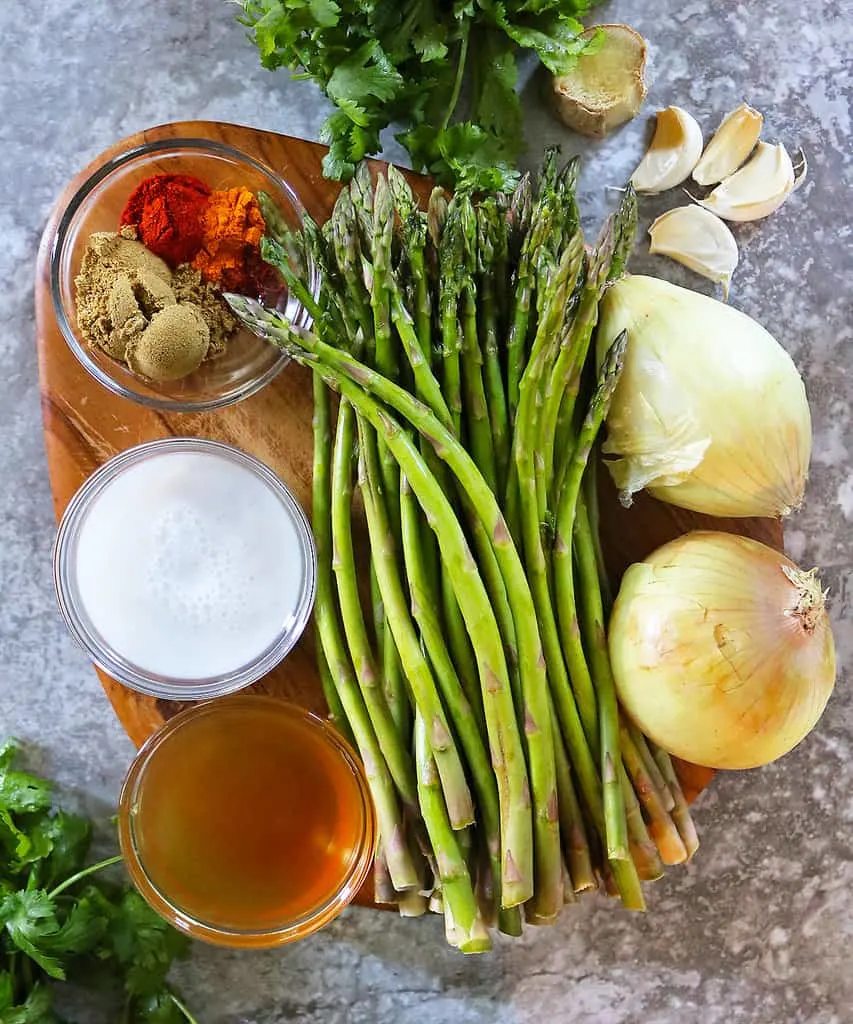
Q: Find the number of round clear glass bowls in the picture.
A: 3